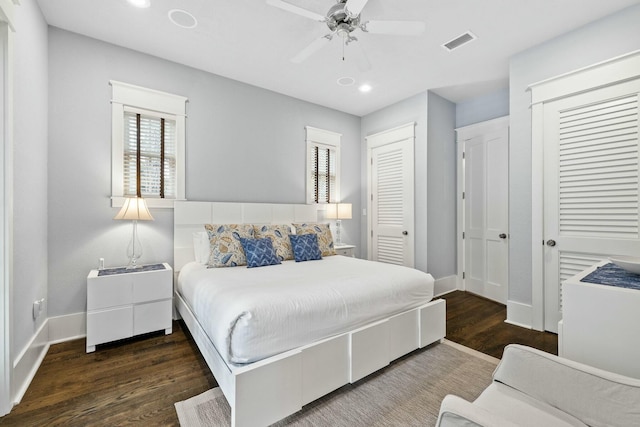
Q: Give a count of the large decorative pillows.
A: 3